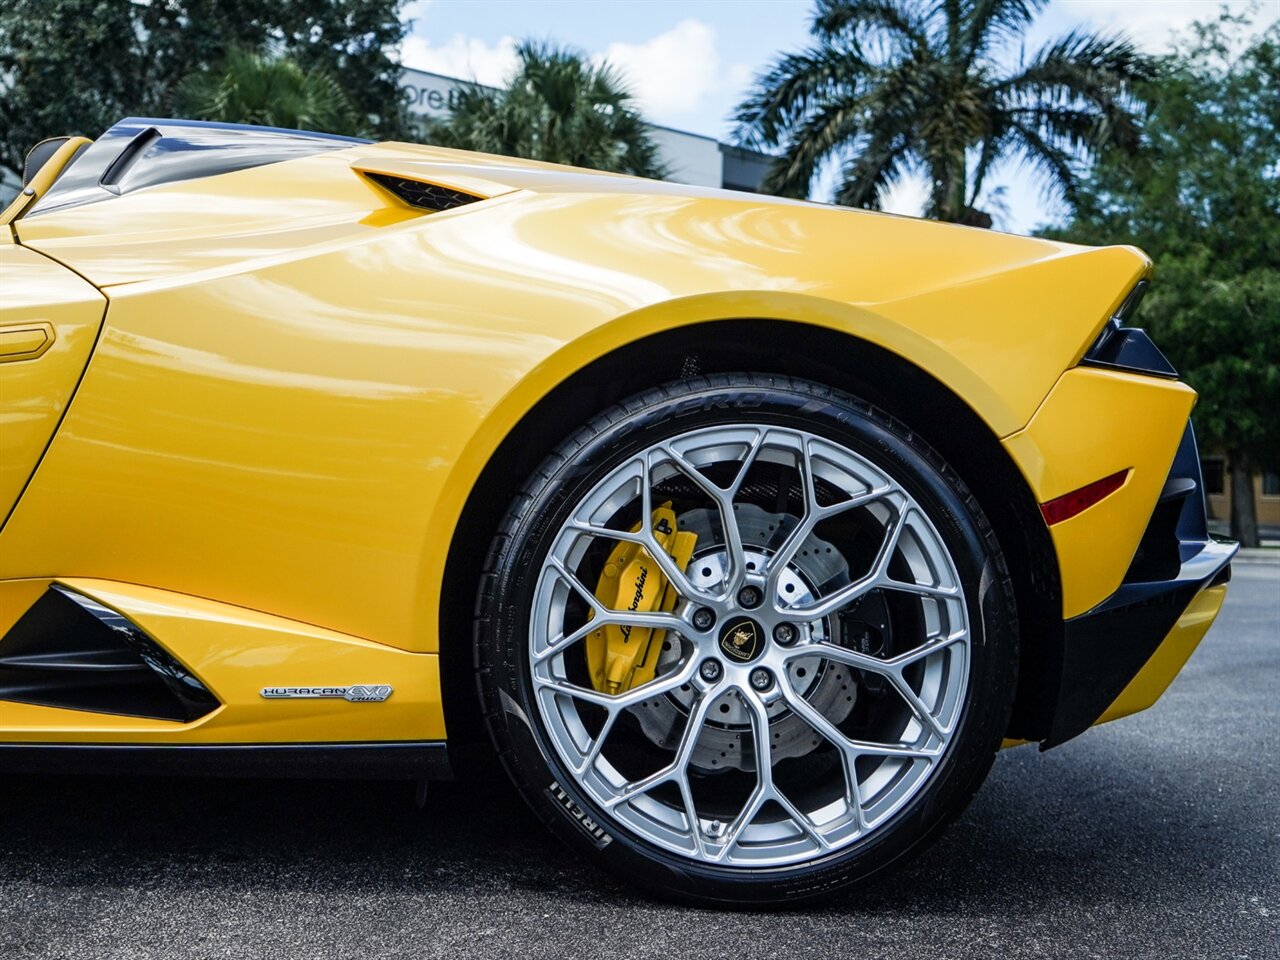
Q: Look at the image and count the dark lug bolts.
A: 5